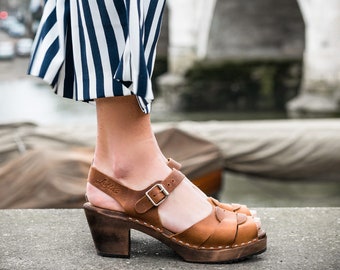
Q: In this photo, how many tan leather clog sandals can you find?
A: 2